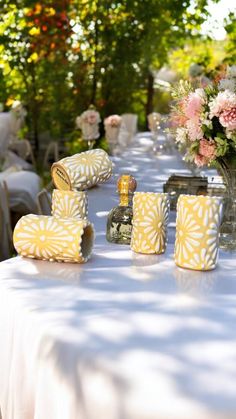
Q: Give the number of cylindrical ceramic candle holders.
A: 5